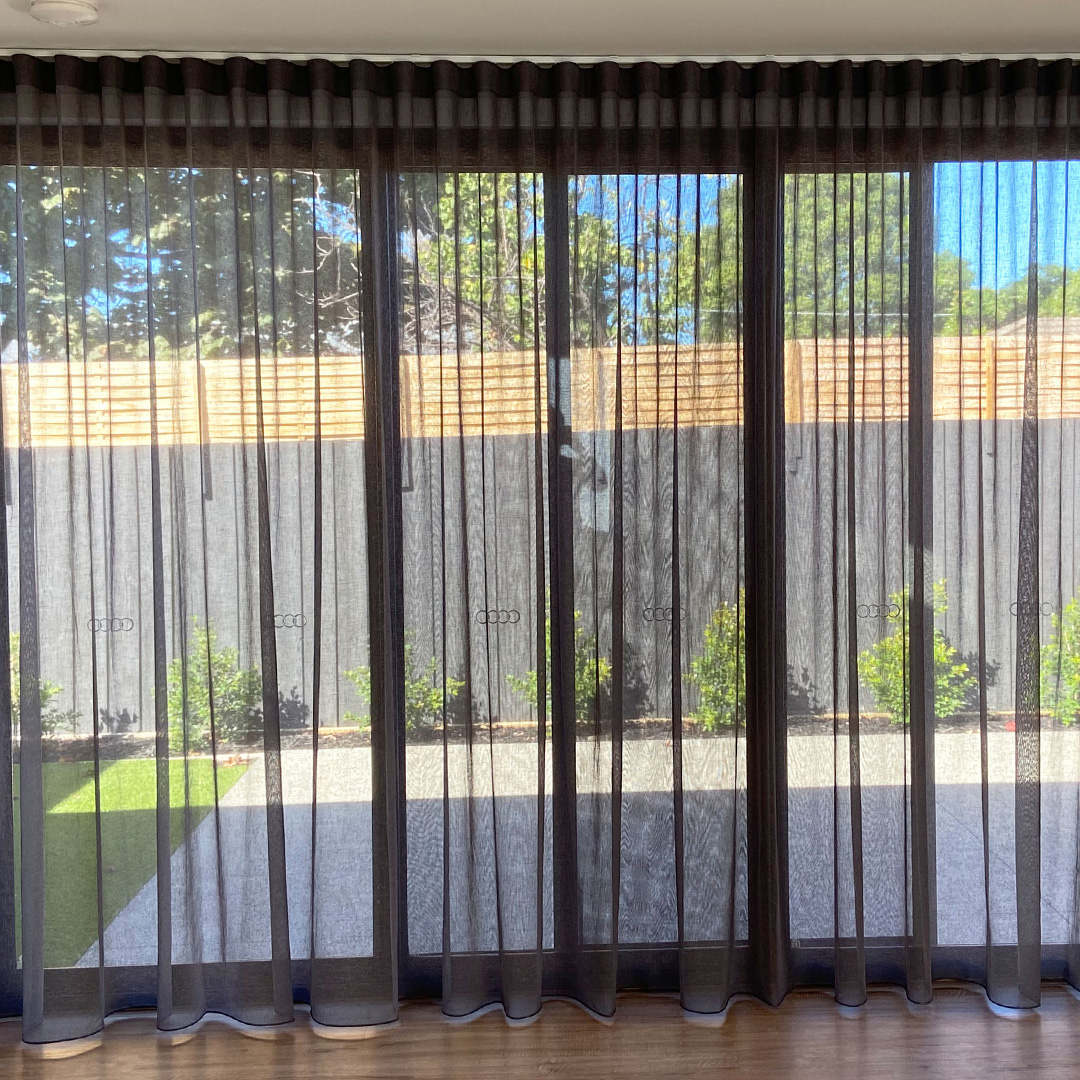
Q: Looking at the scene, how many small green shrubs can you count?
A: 7